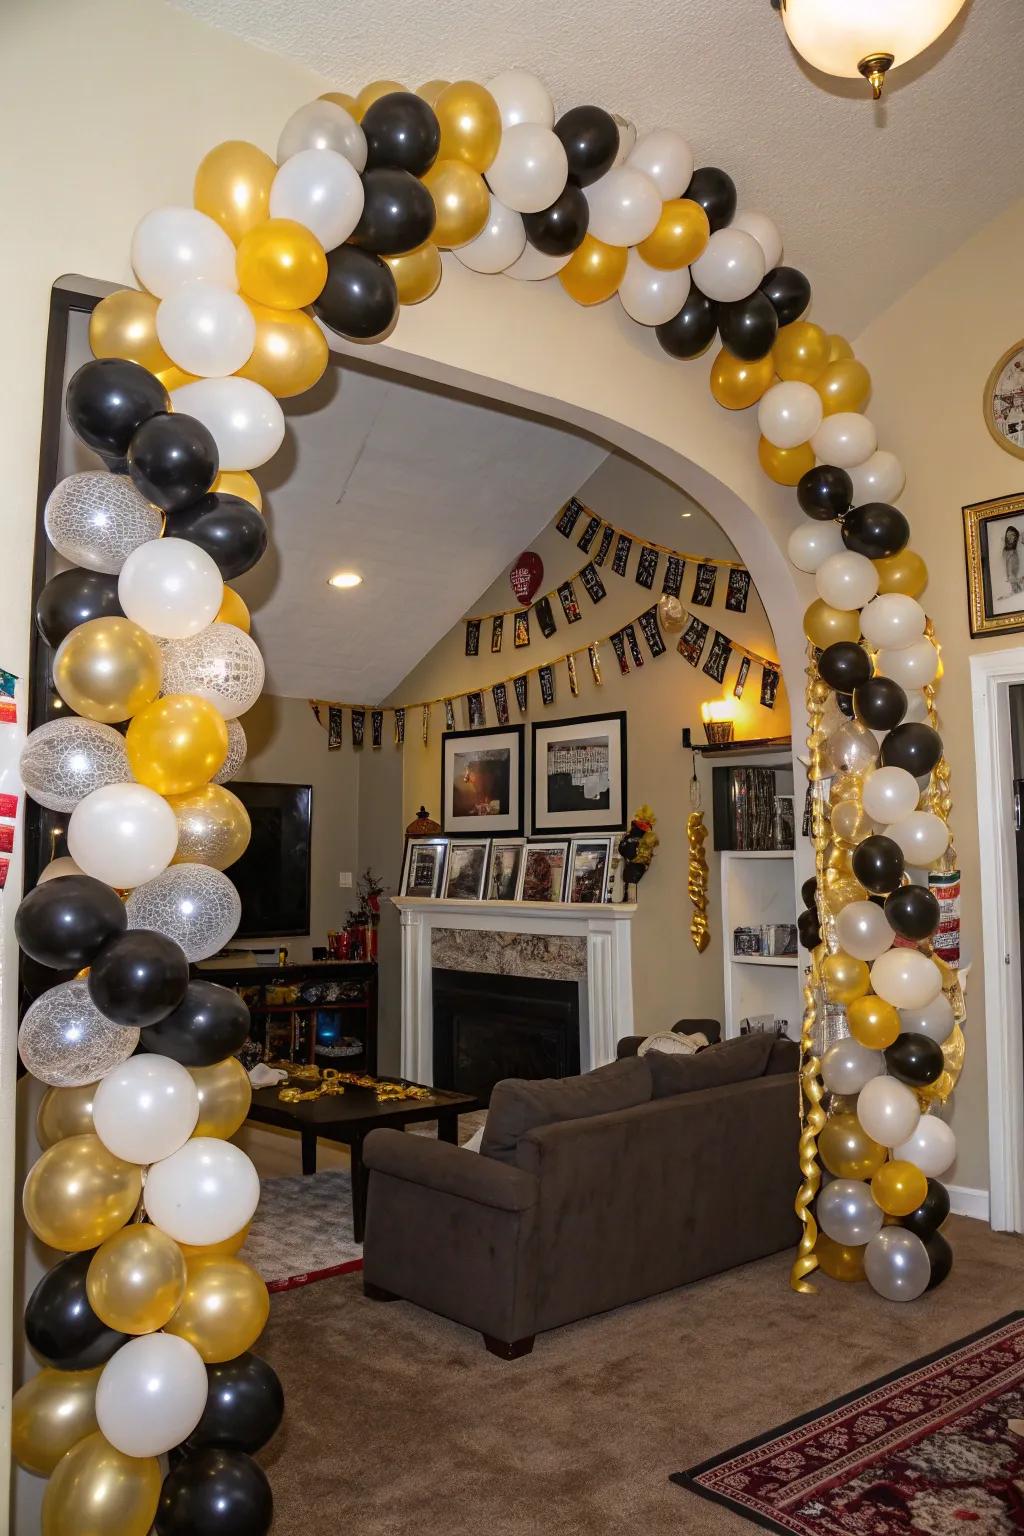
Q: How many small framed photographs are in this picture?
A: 5